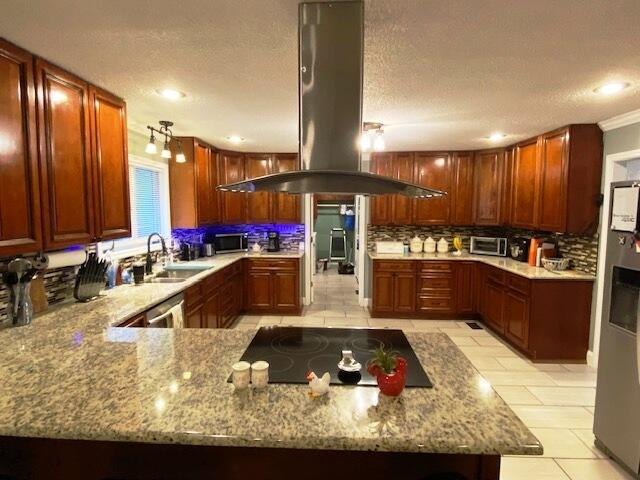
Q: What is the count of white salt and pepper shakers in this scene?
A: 2